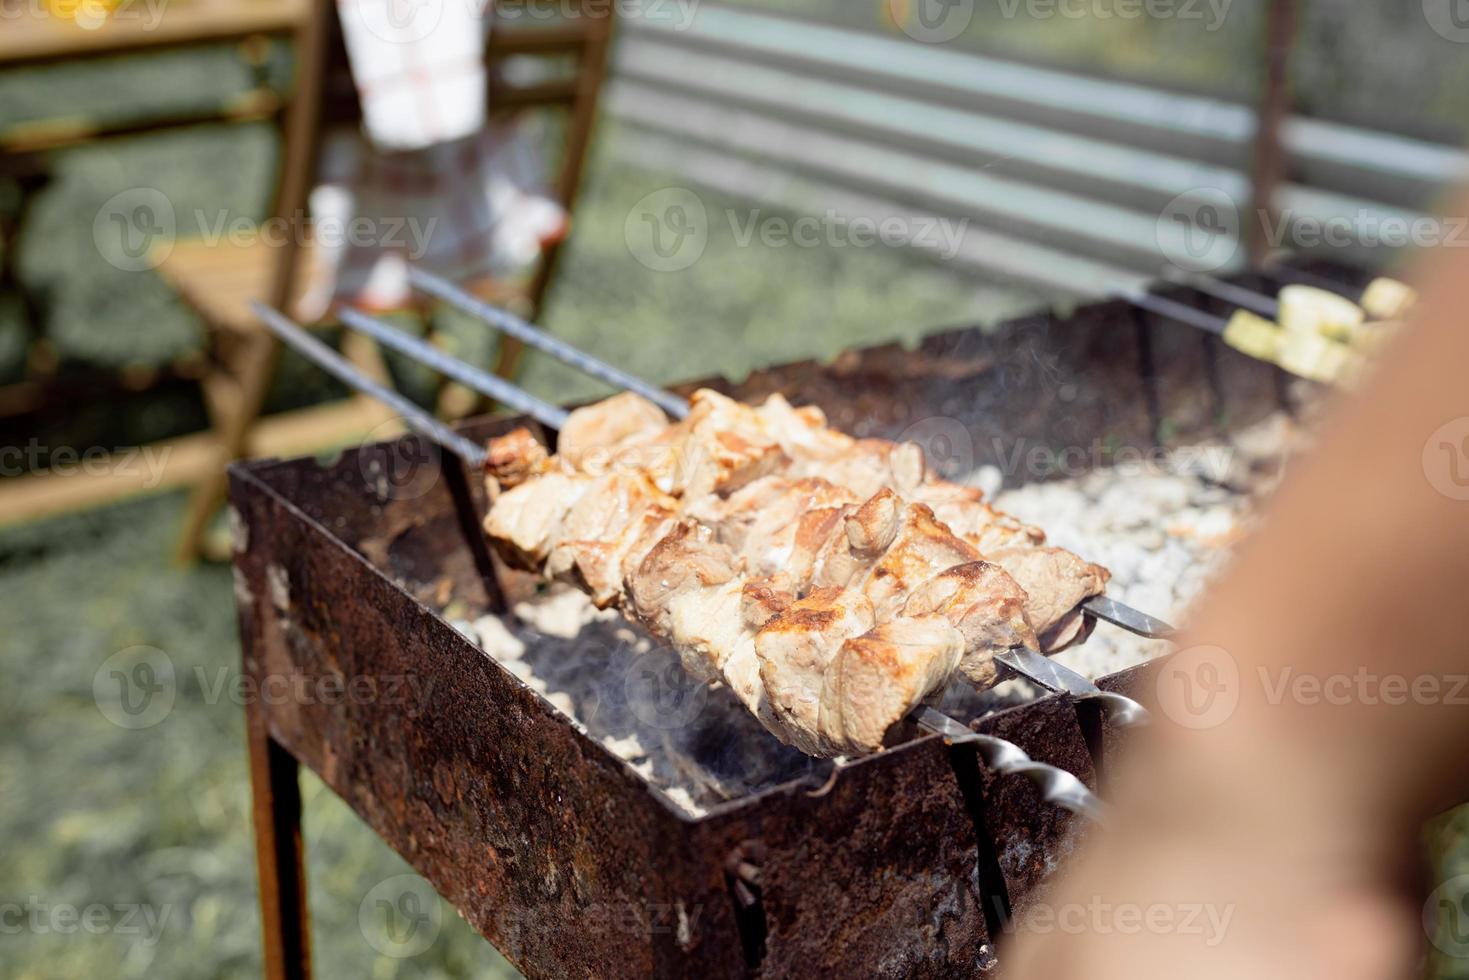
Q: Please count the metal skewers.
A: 6